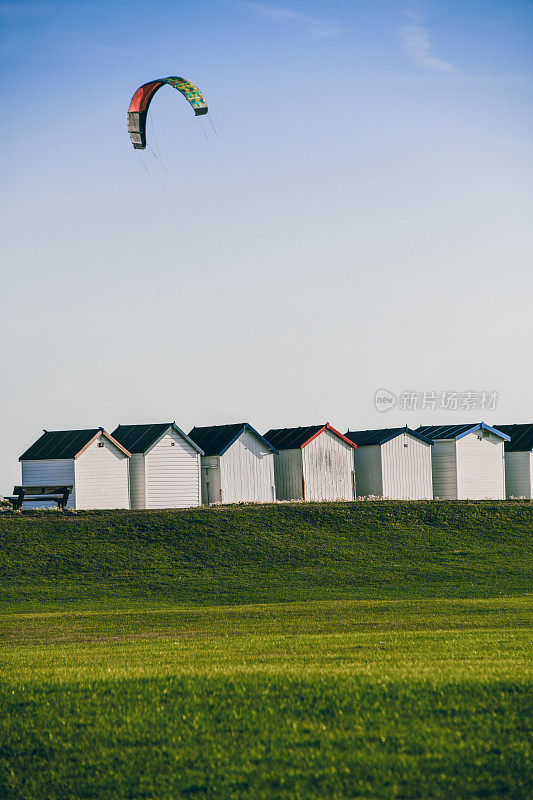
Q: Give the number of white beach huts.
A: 7